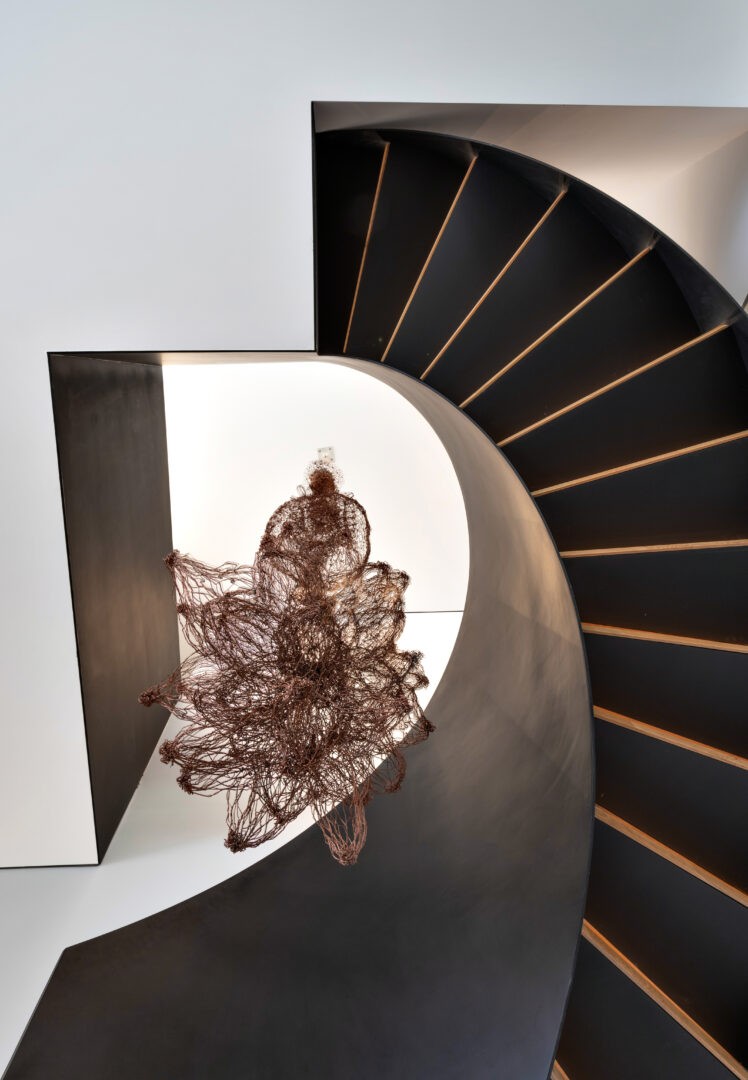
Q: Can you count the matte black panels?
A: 12